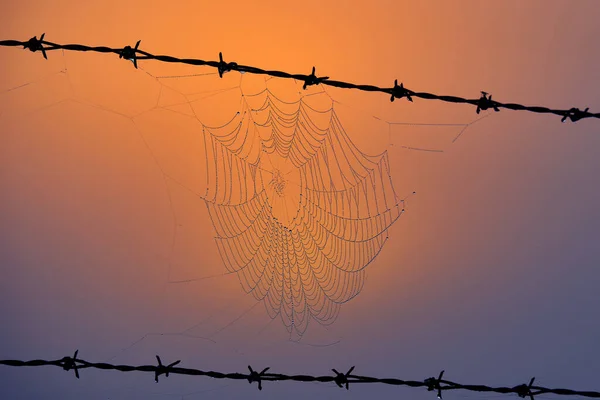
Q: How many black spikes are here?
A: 13